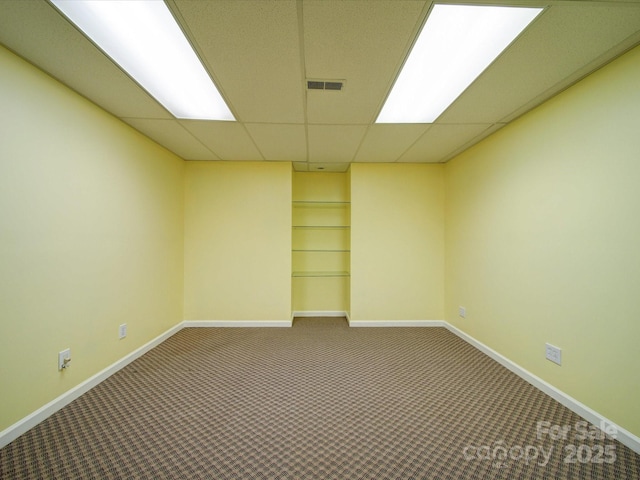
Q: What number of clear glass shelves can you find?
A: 4